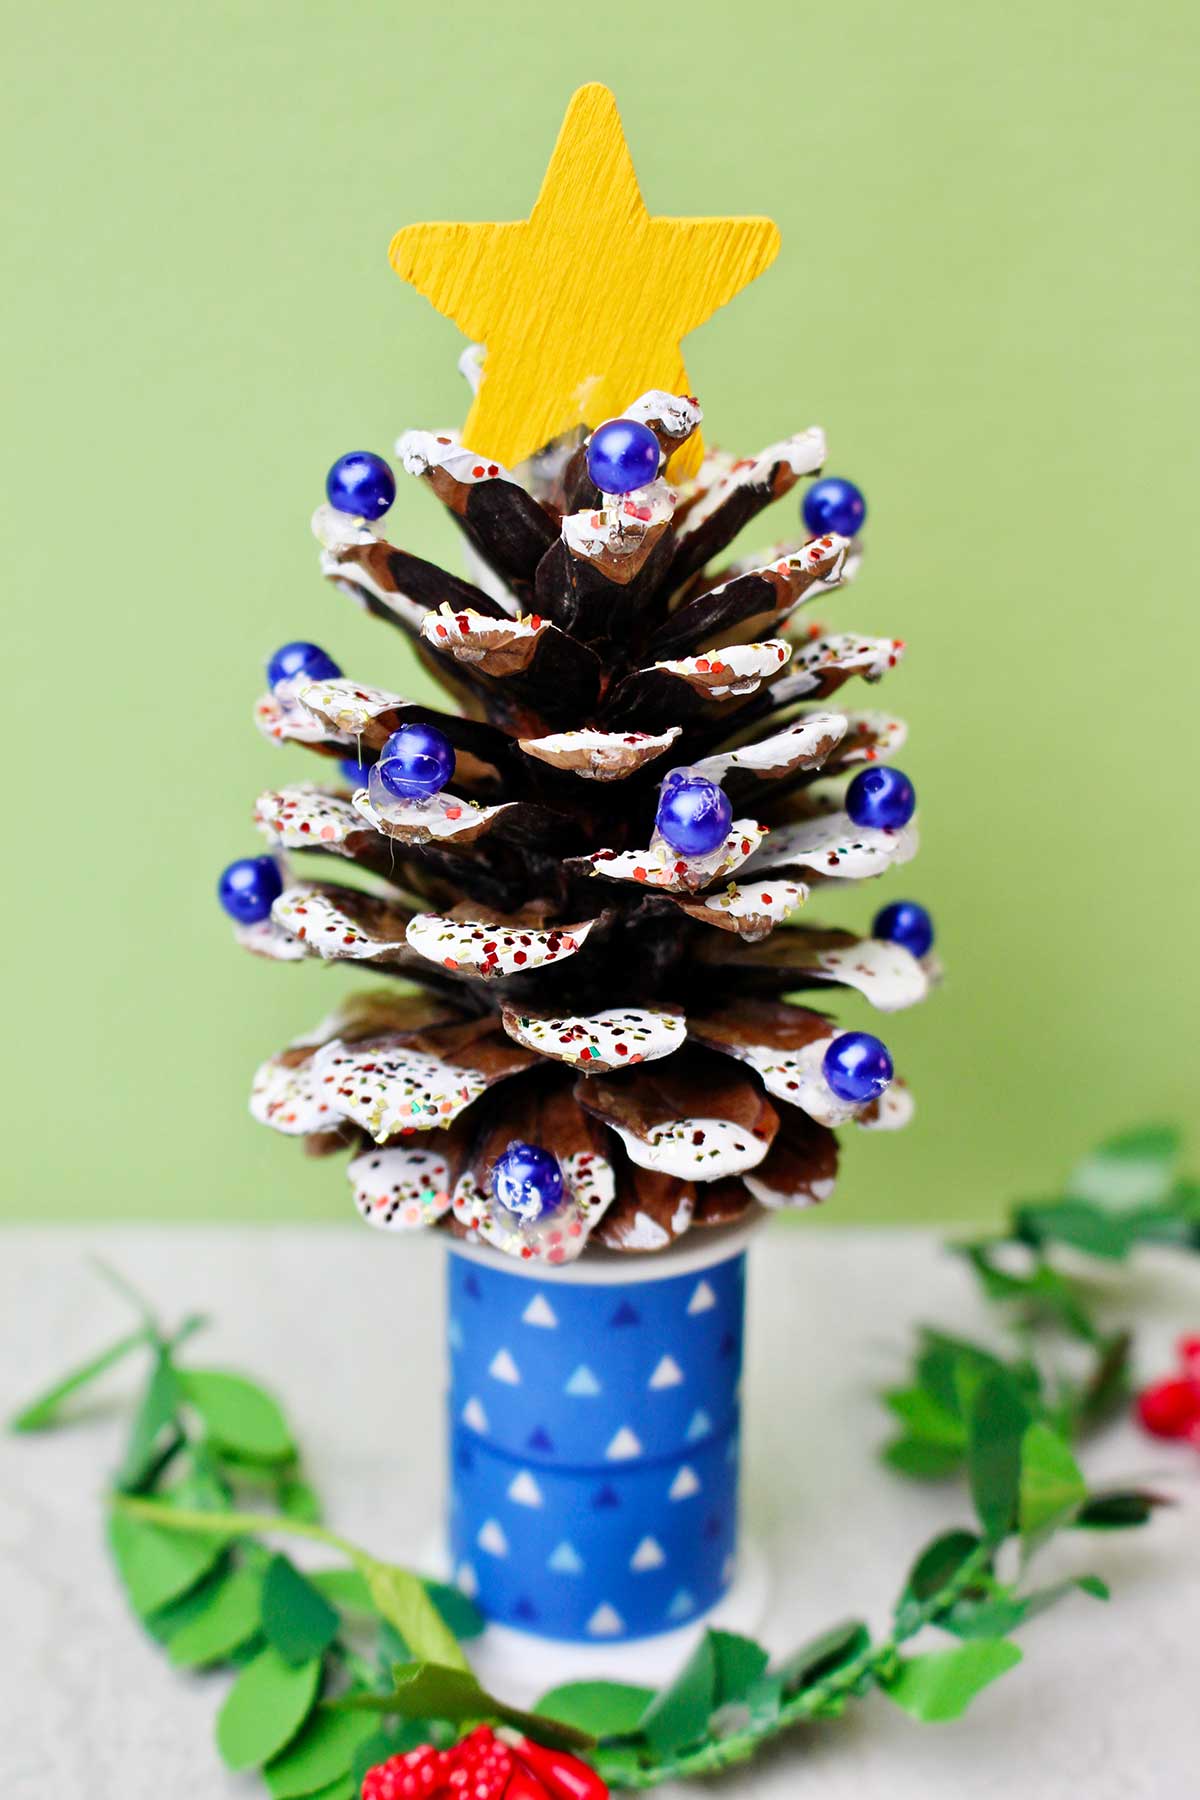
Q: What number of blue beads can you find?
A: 12